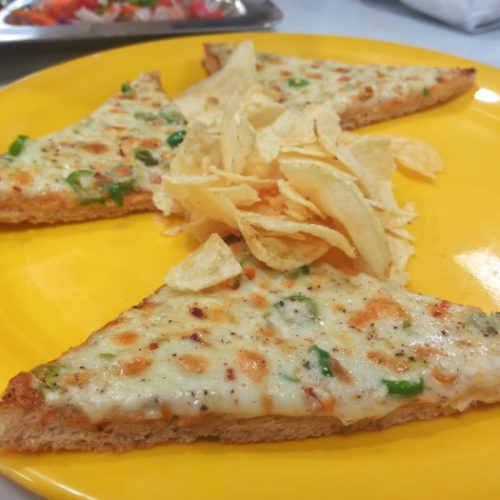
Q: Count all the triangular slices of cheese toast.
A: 3